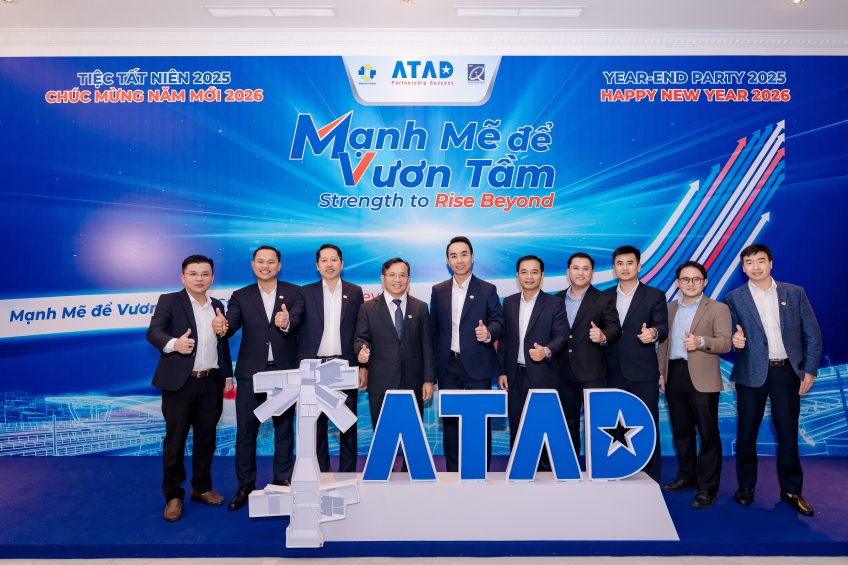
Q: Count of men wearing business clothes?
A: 10